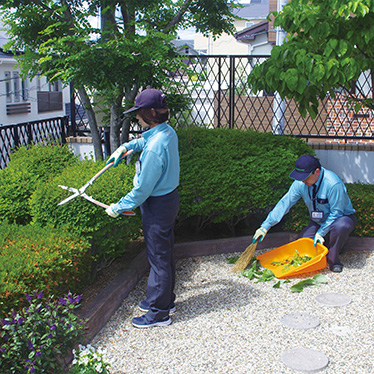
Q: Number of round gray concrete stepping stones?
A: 3